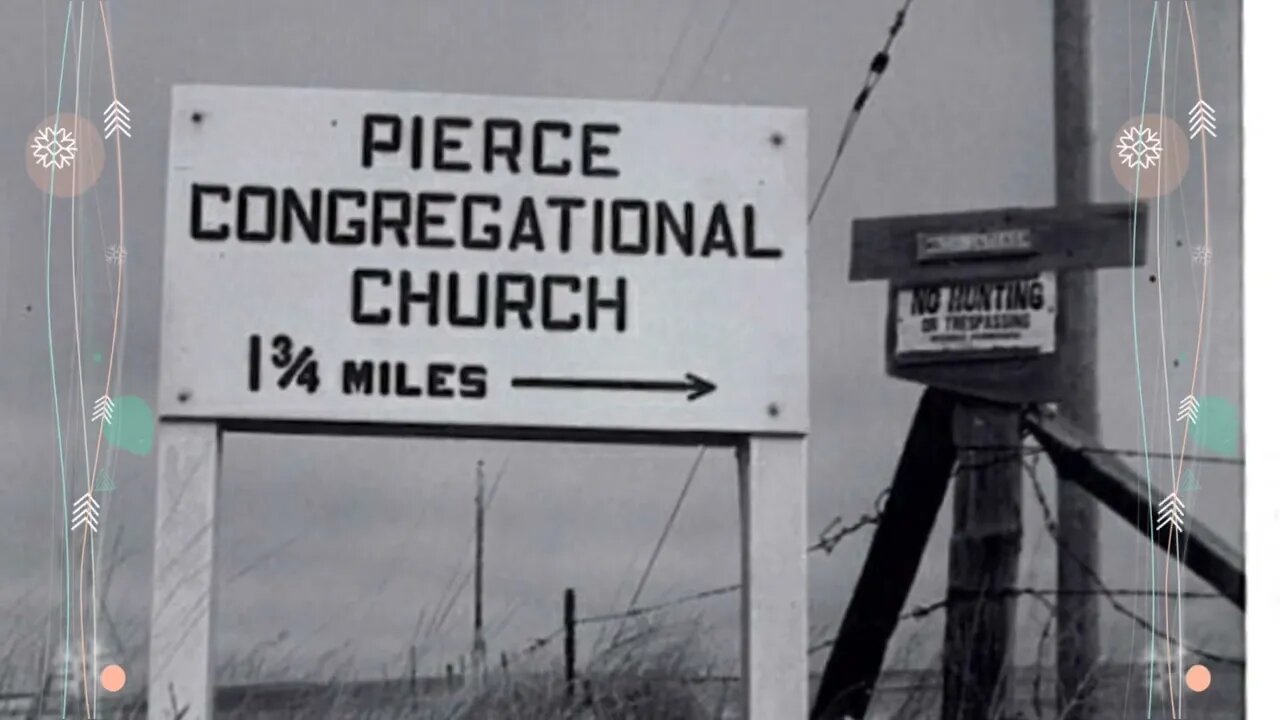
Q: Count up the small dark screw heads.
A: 4